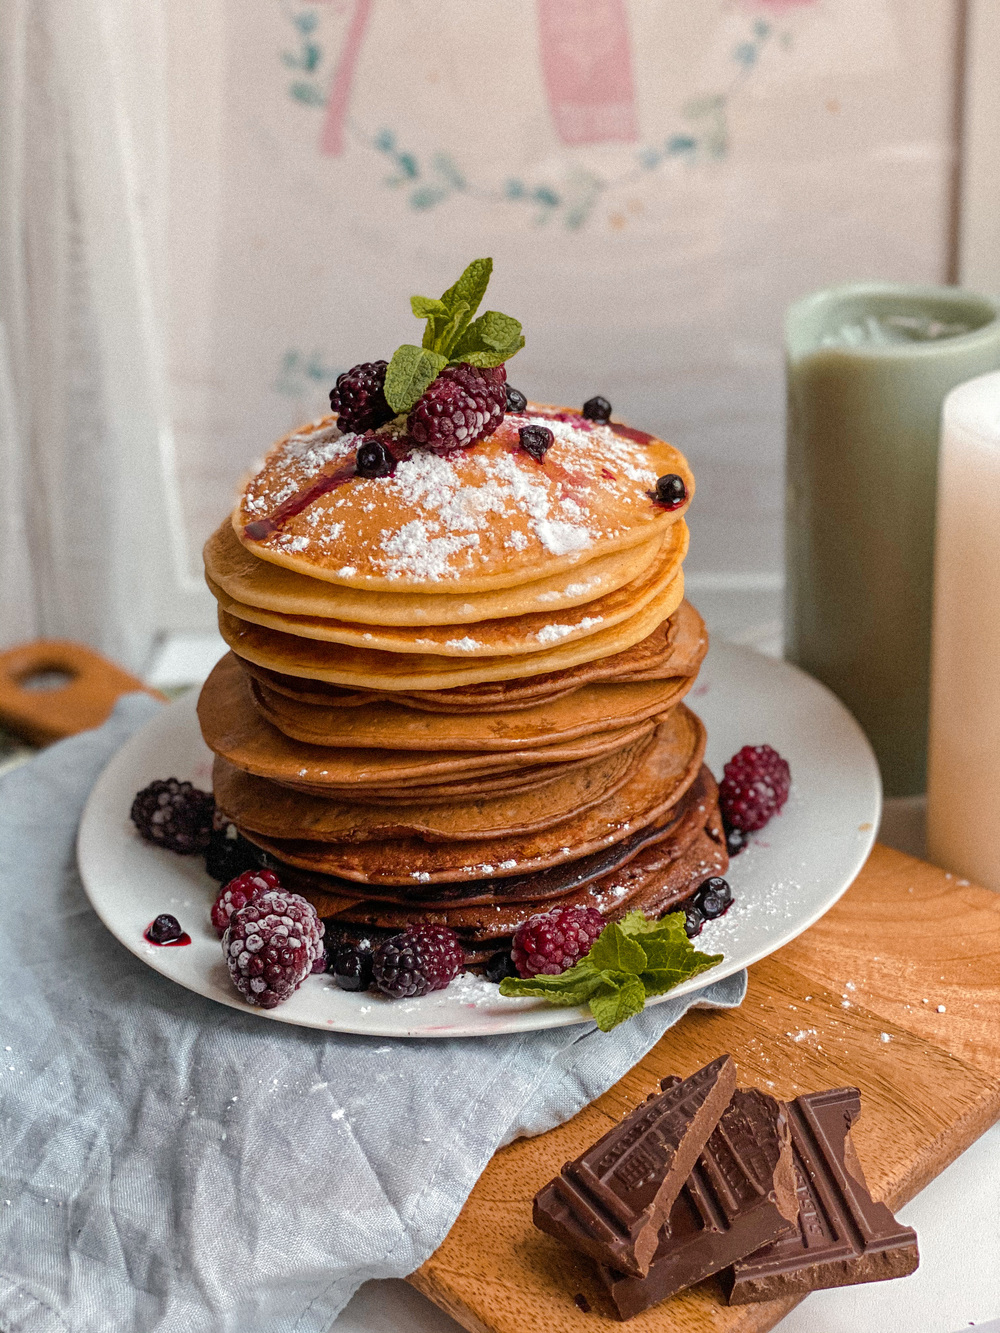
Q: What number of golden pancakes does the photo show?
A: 4